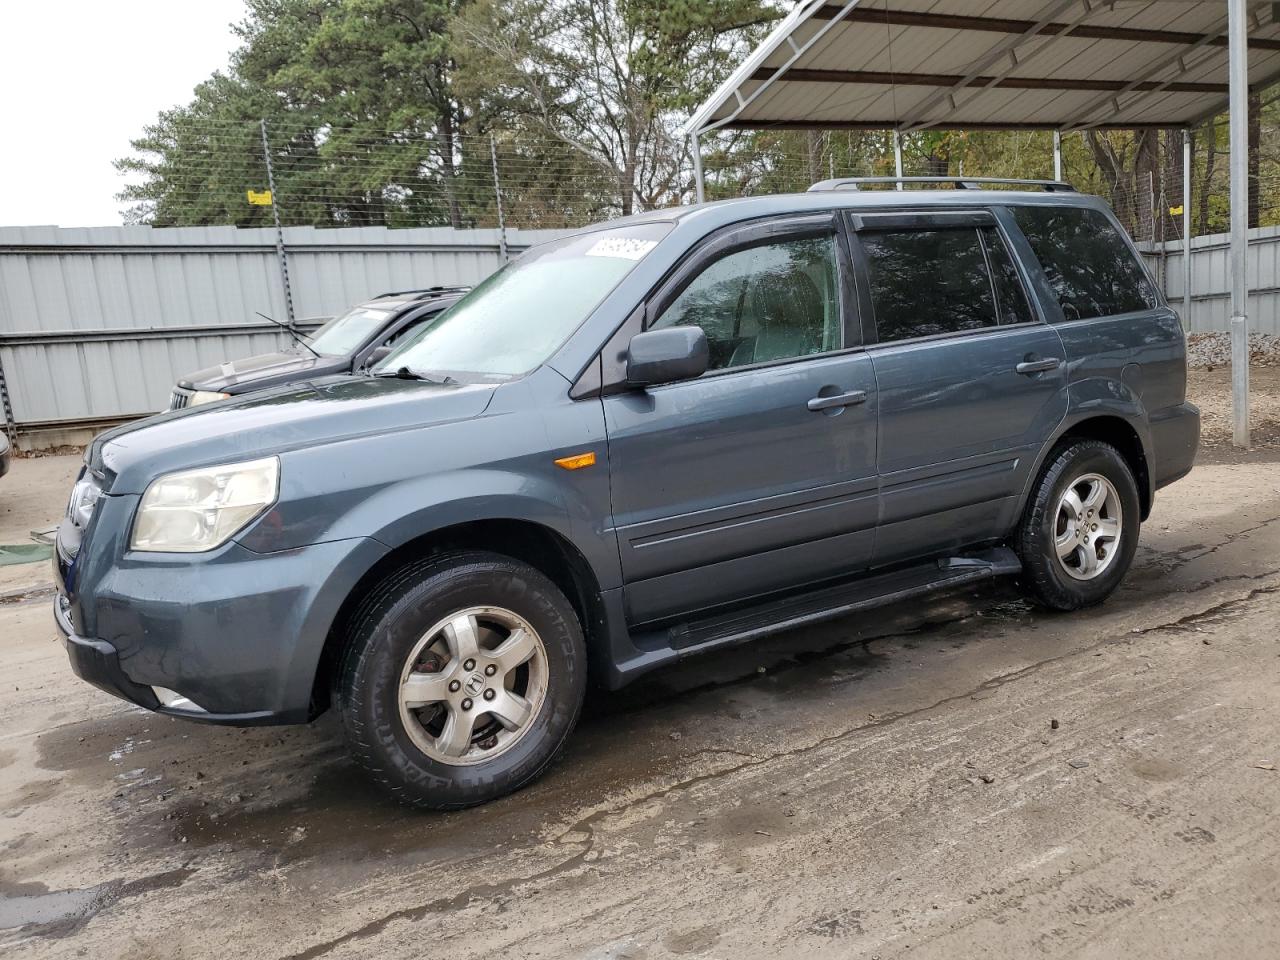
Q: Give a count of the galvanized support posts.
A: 5